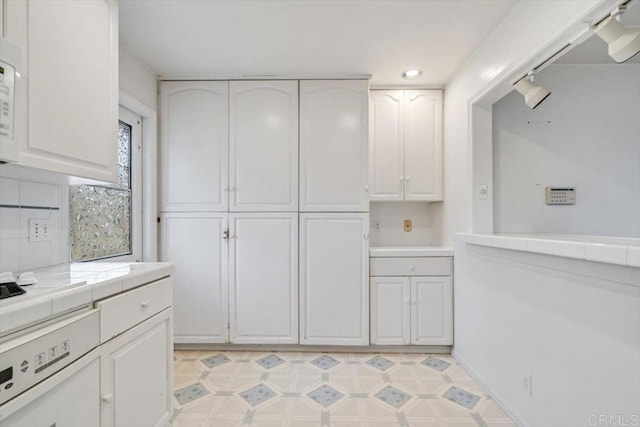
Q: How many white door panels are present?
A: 12